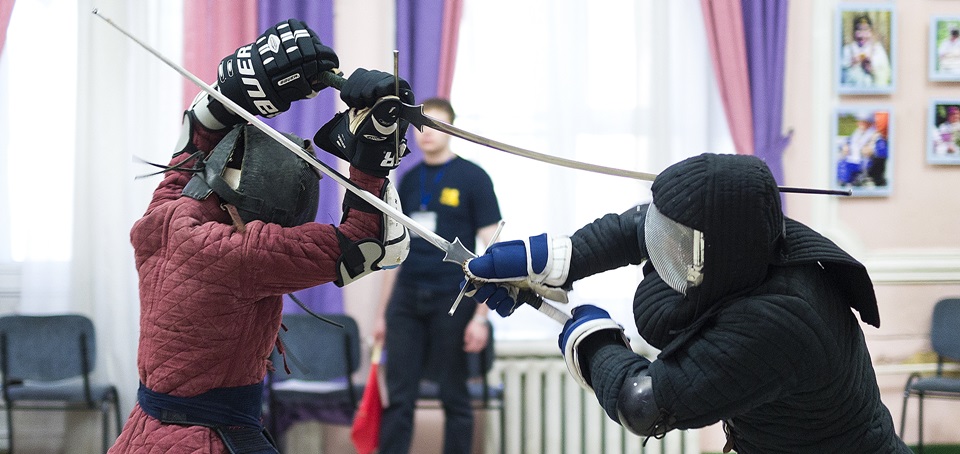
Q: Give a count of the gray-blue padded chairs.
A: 4